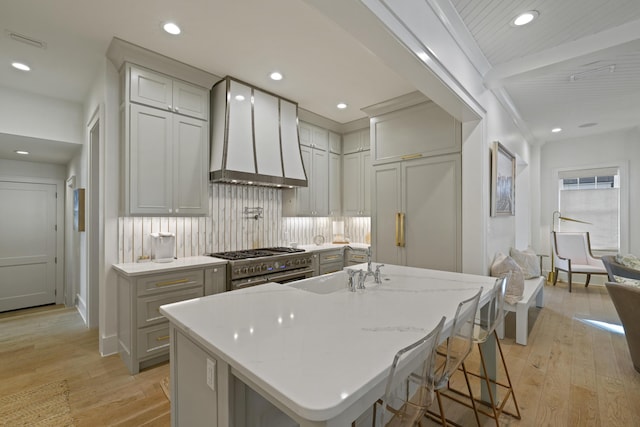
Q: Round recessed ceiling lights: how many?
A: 7